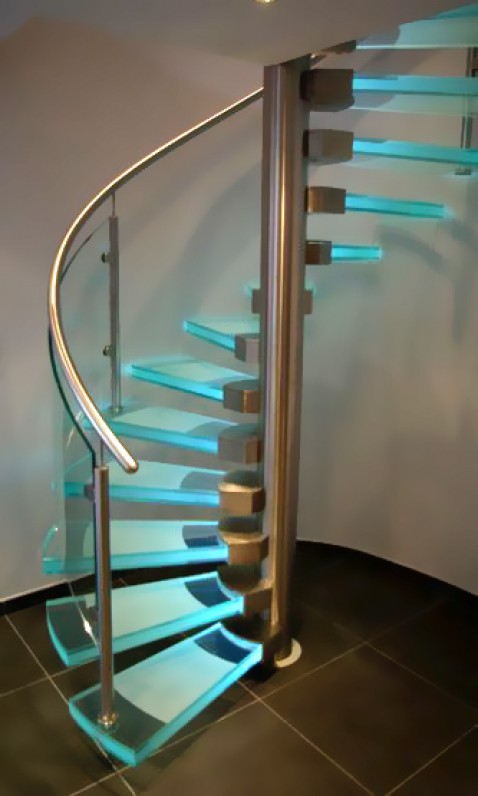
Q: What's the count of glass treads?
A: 13